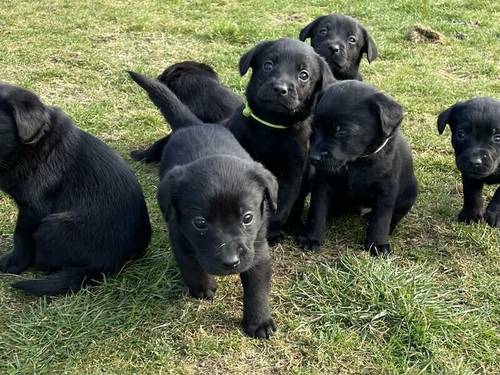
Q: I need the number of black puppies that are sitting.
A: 3